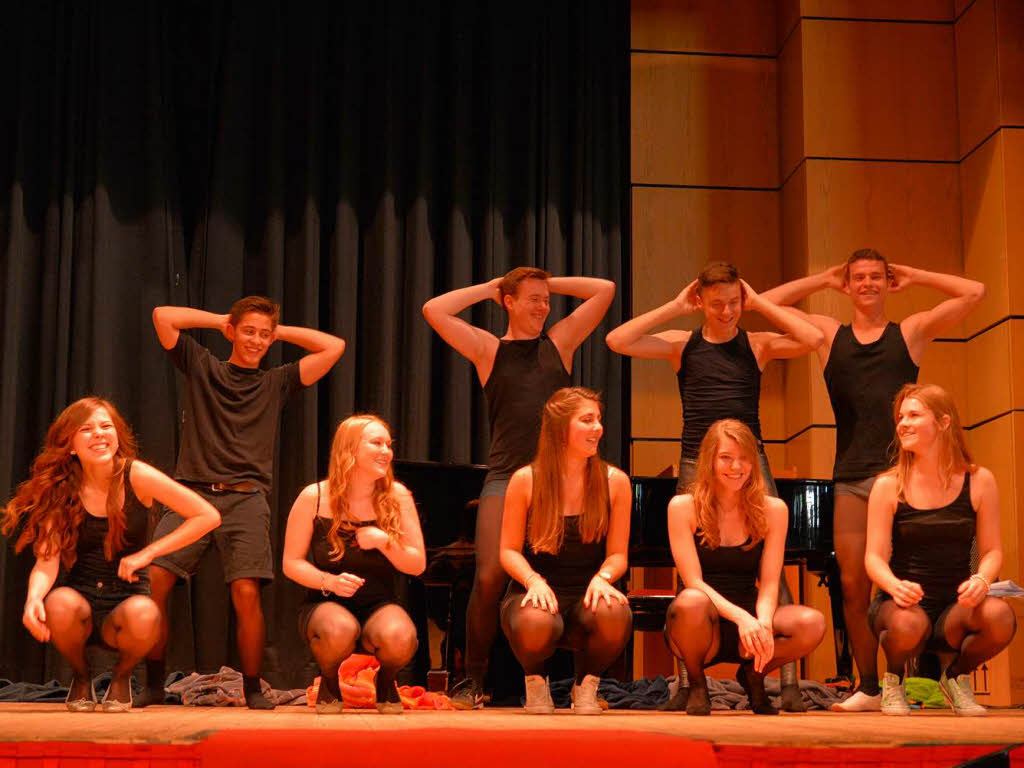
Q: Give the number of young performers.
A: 9